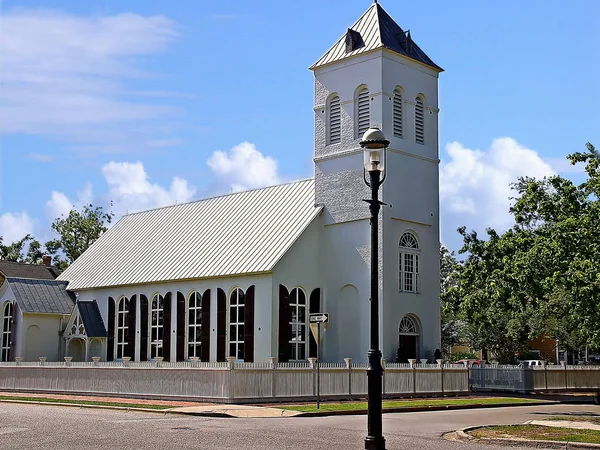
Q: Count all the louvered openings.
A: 4